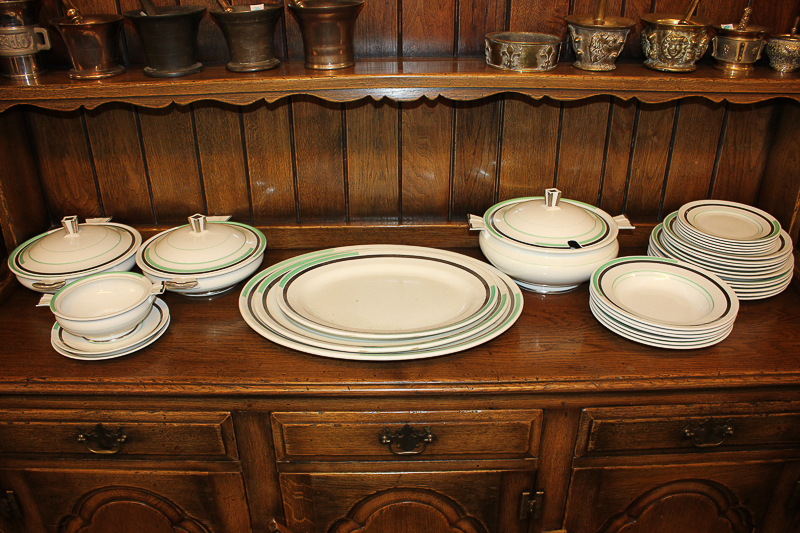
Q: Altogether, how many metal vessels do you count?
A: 10